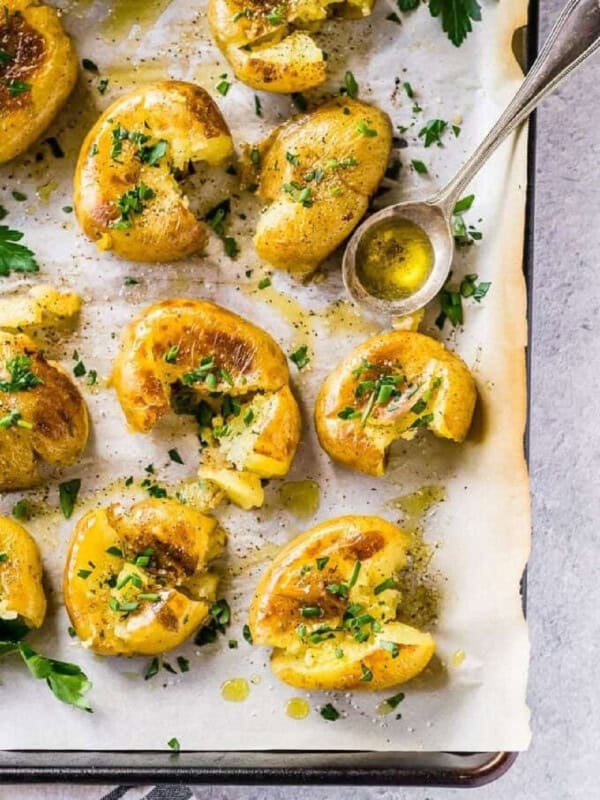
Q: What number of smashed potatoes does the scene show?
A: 10